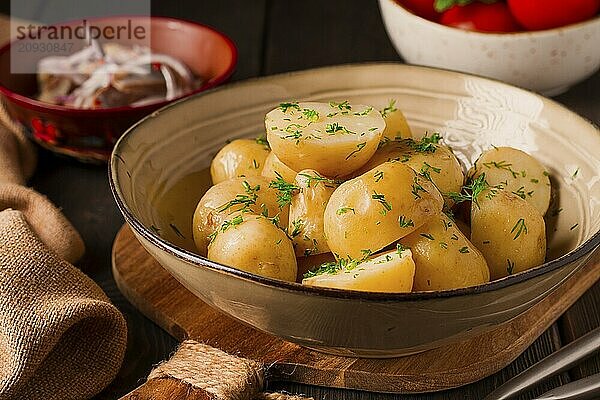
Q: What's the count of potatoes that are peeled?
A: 0